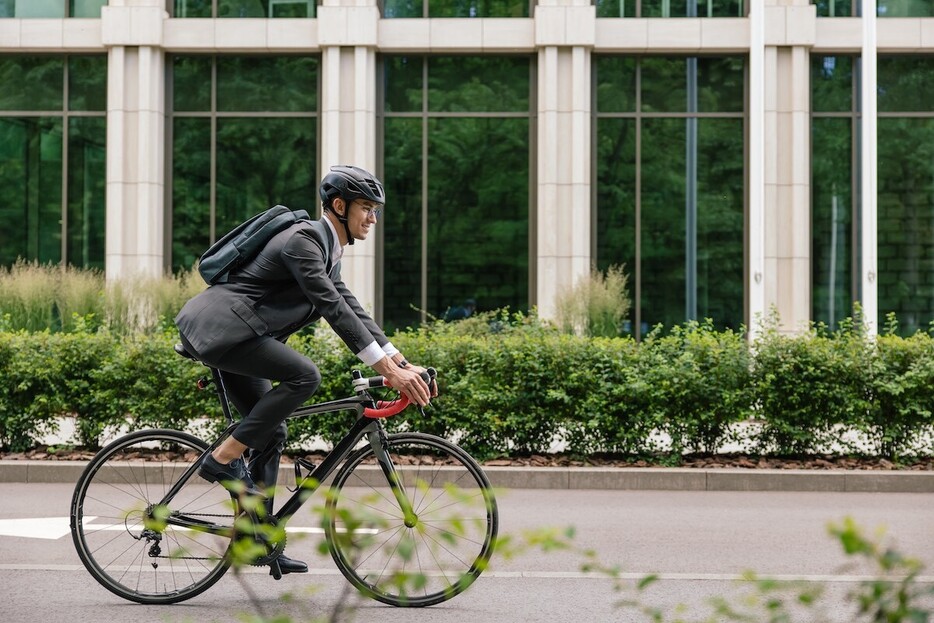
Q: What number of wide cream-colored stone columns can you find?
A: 4